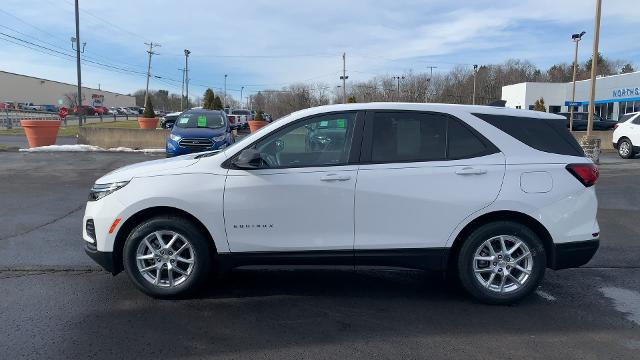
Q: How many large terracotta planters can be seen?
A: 3